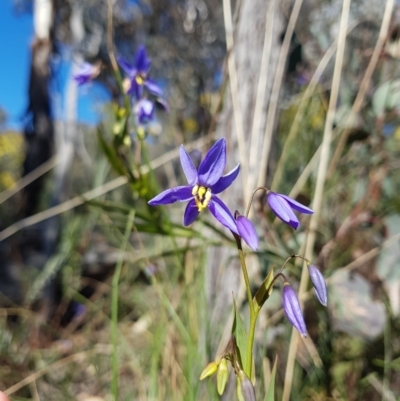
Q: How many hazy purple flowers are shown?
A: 3